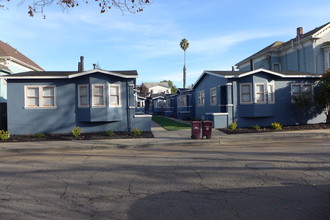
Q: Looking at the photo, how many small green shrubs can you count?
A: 8